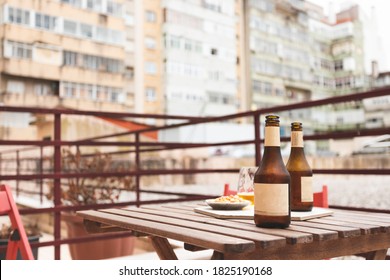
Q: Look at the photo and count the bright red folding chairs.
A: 2